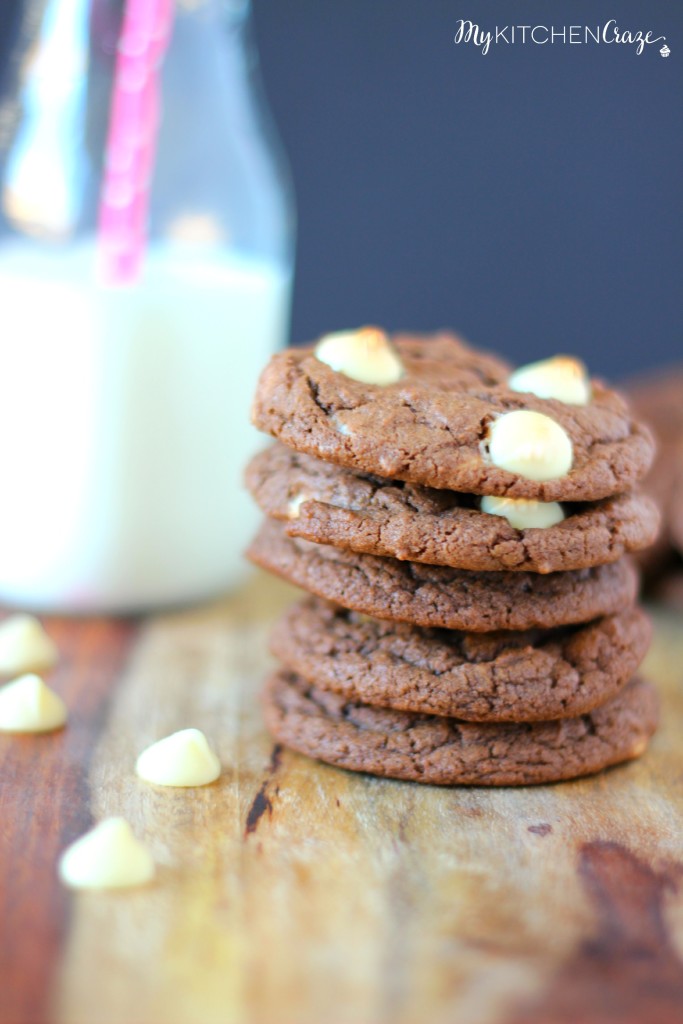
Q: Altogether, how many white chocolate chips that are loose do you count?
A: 4